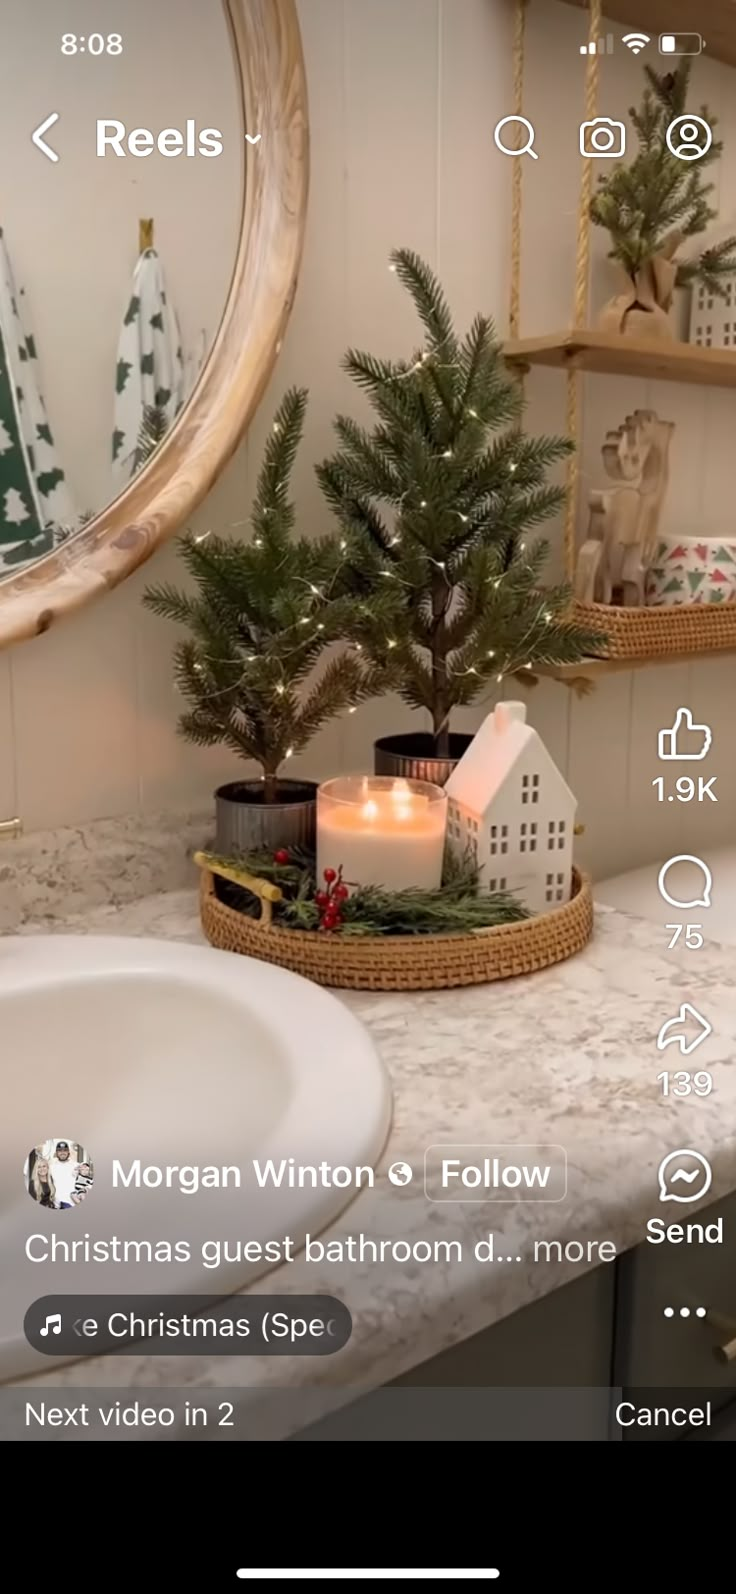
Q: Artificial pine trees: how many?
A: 3